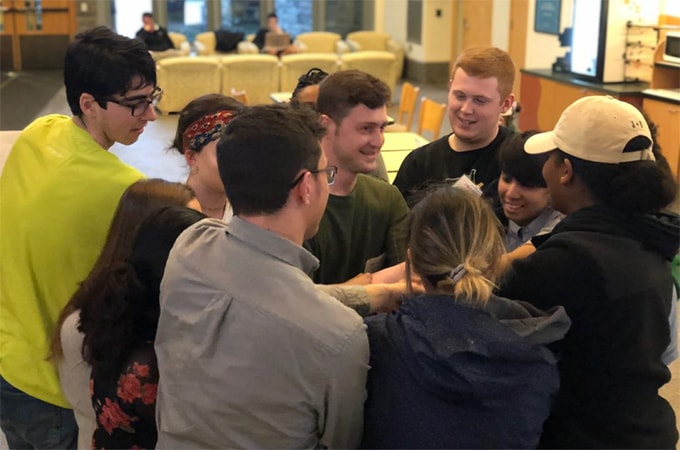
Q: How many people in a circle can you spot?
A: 11